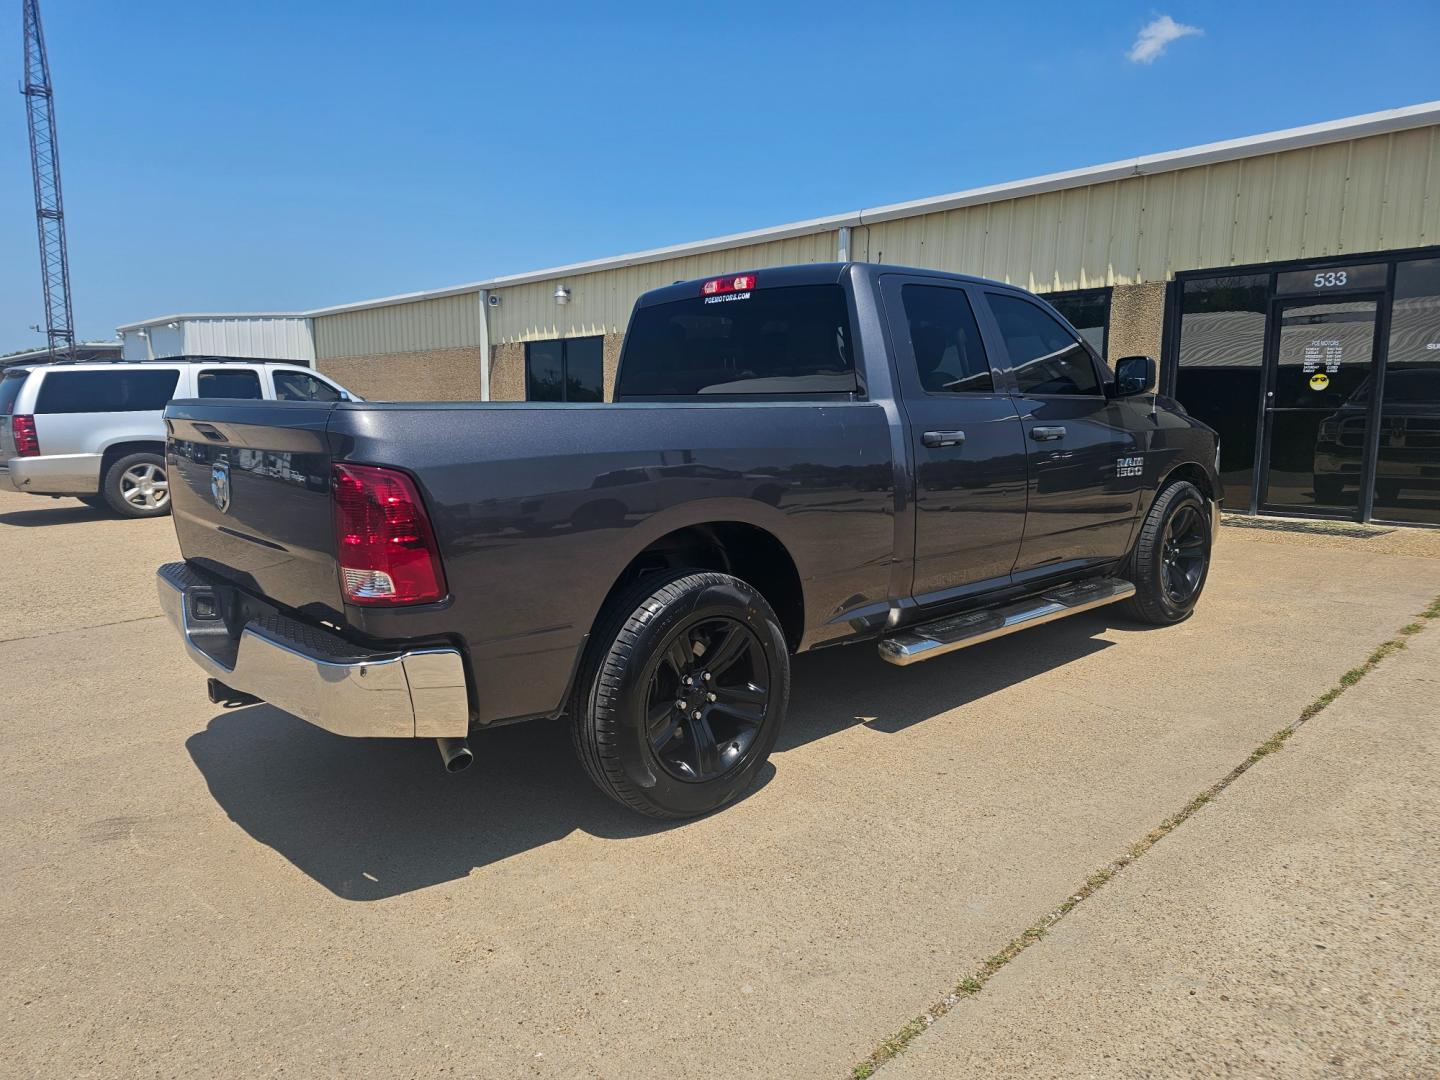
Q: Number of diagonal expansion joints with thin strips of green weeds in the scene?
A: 1